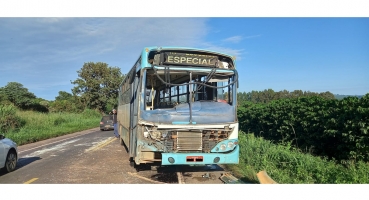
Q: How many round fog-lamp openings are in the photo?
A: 2